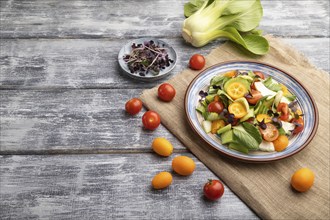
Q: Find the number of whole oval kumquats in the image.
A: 4